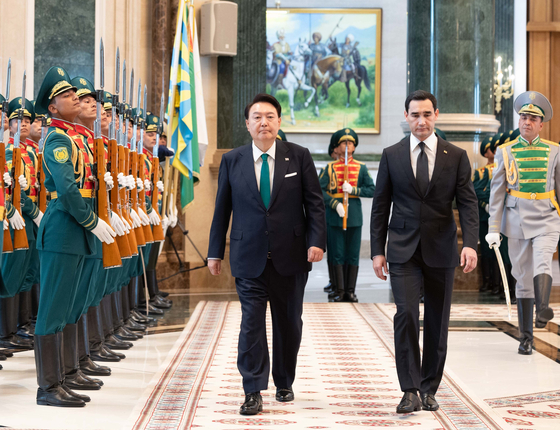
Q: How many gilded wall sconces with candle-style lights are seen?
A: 1